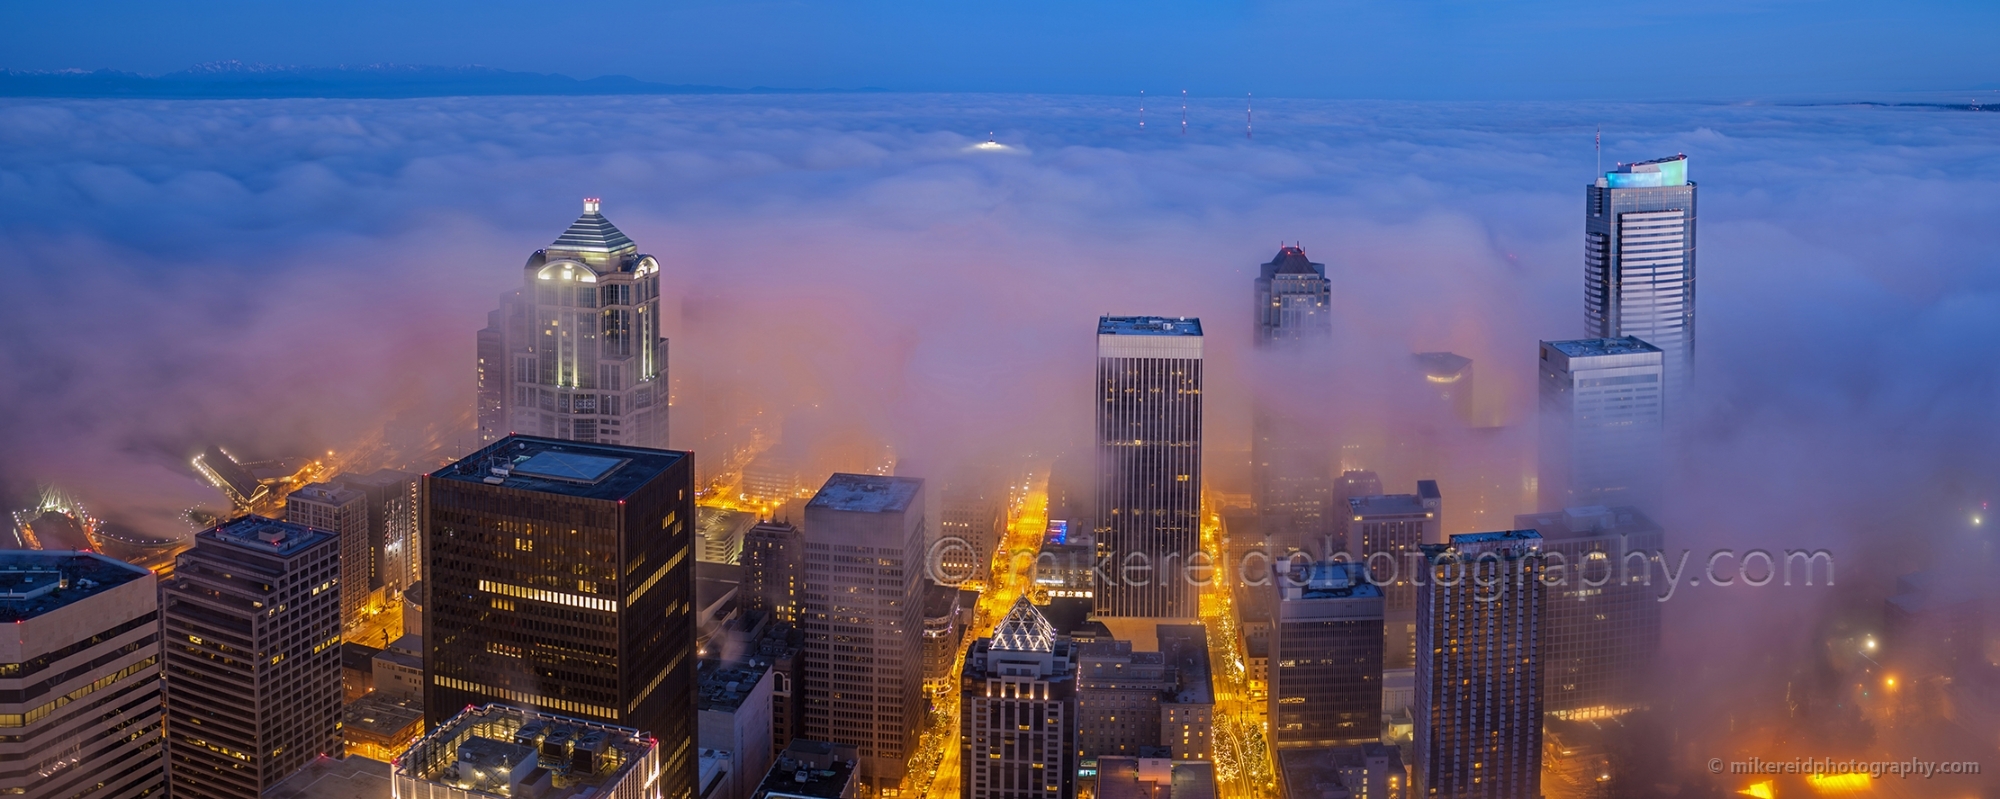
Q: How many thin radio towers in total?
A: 3